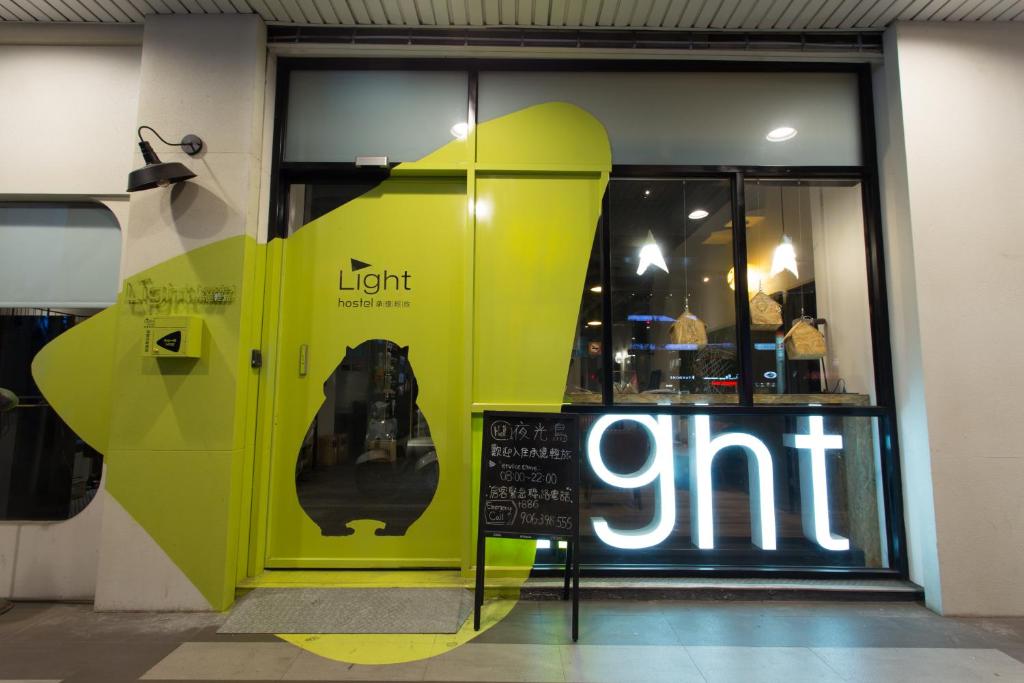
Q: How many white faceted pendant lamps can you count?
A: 2